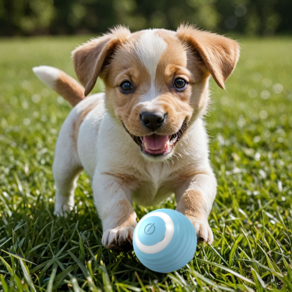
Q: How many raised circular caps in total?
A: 1